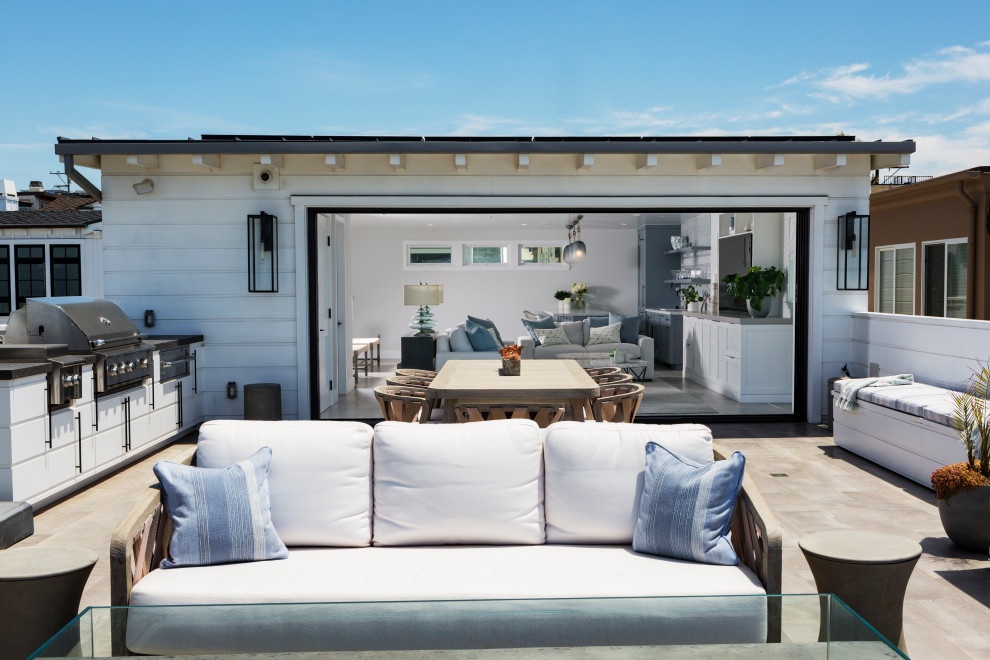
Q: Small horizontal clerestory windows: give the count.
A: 3